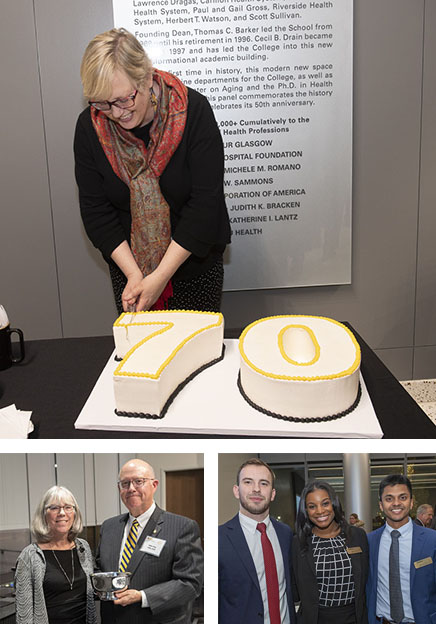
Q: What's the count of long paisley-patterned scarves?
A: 1